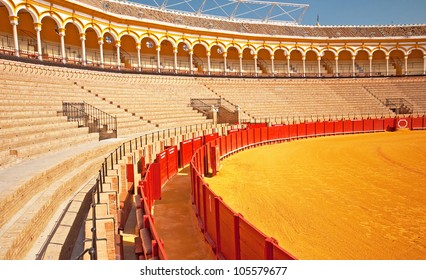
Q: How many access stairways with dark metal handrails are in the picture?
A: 3